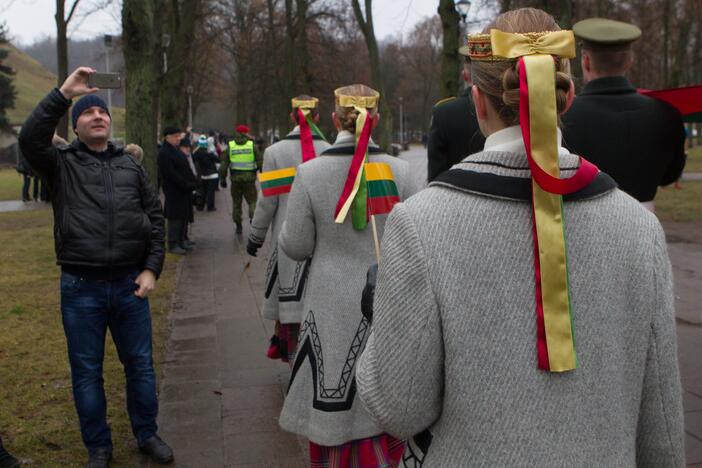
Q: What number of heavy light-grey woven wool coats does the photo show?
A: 3